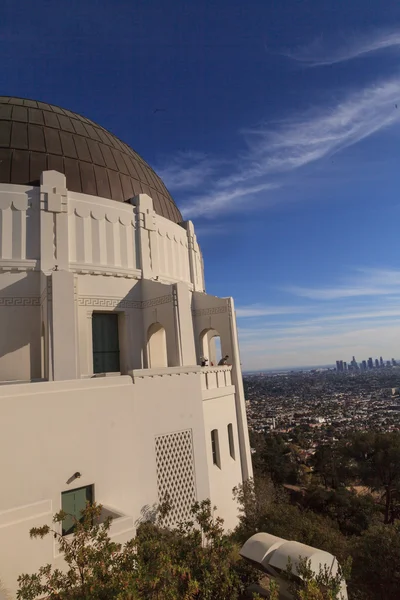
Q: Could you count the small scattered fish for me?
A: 0